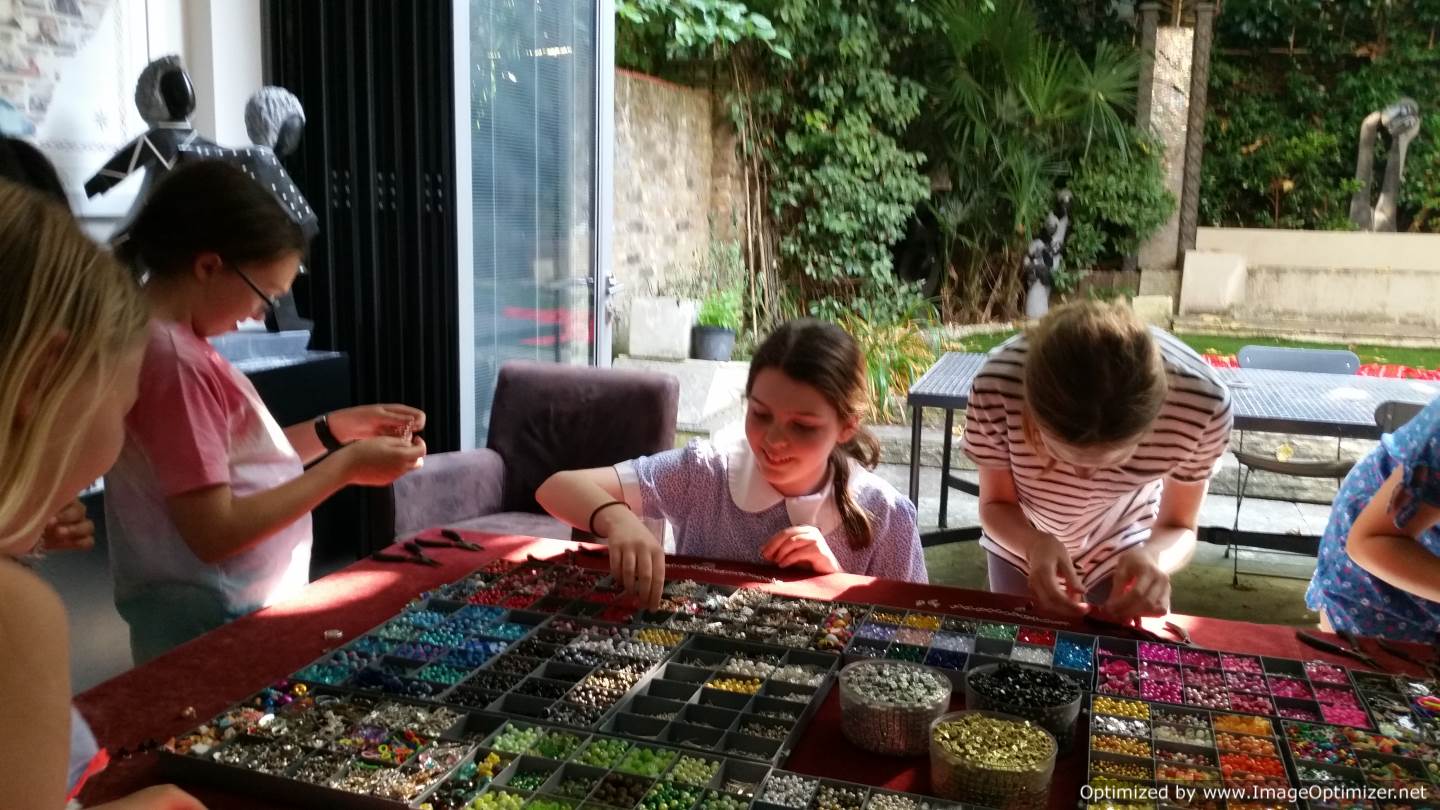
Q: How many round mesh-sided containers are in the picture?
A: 3